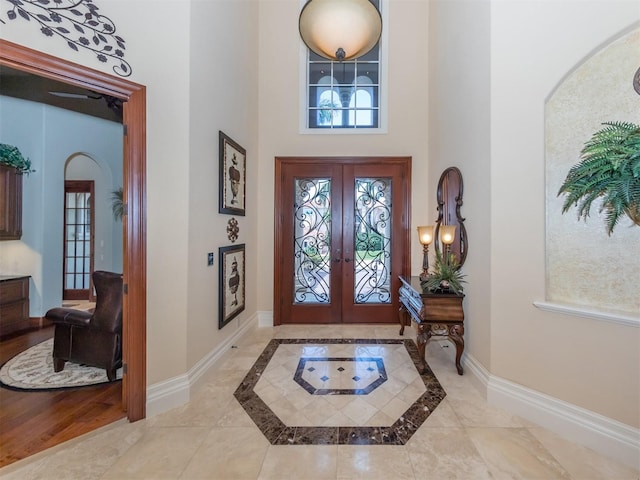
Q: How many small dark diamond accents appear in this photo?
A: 5